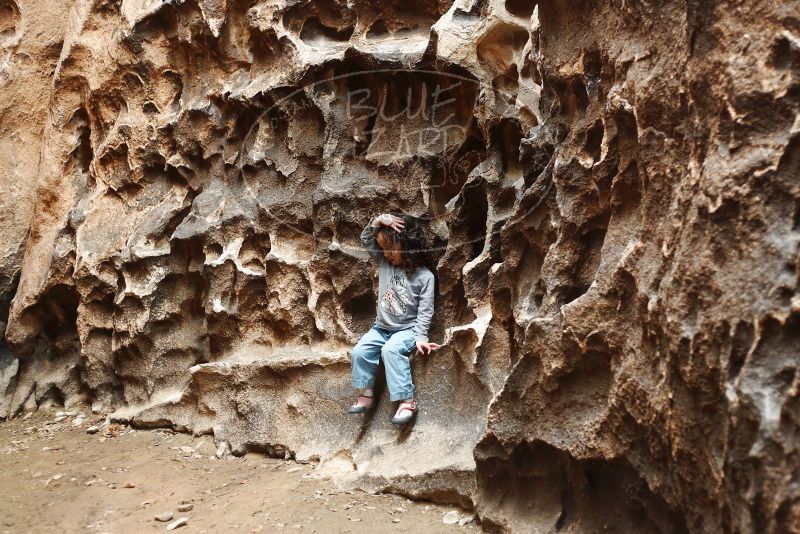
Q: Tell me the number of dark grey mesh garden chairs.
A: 0